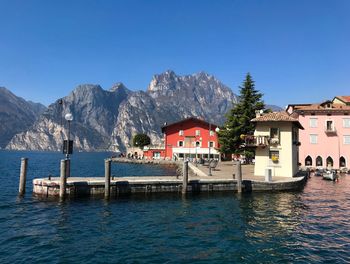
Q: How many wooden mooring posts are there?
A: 5